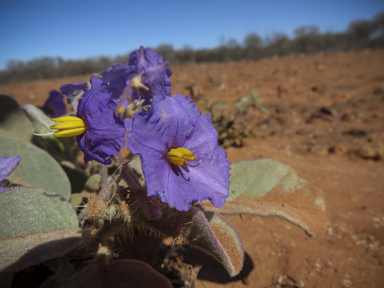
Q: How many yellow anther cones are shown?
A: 2